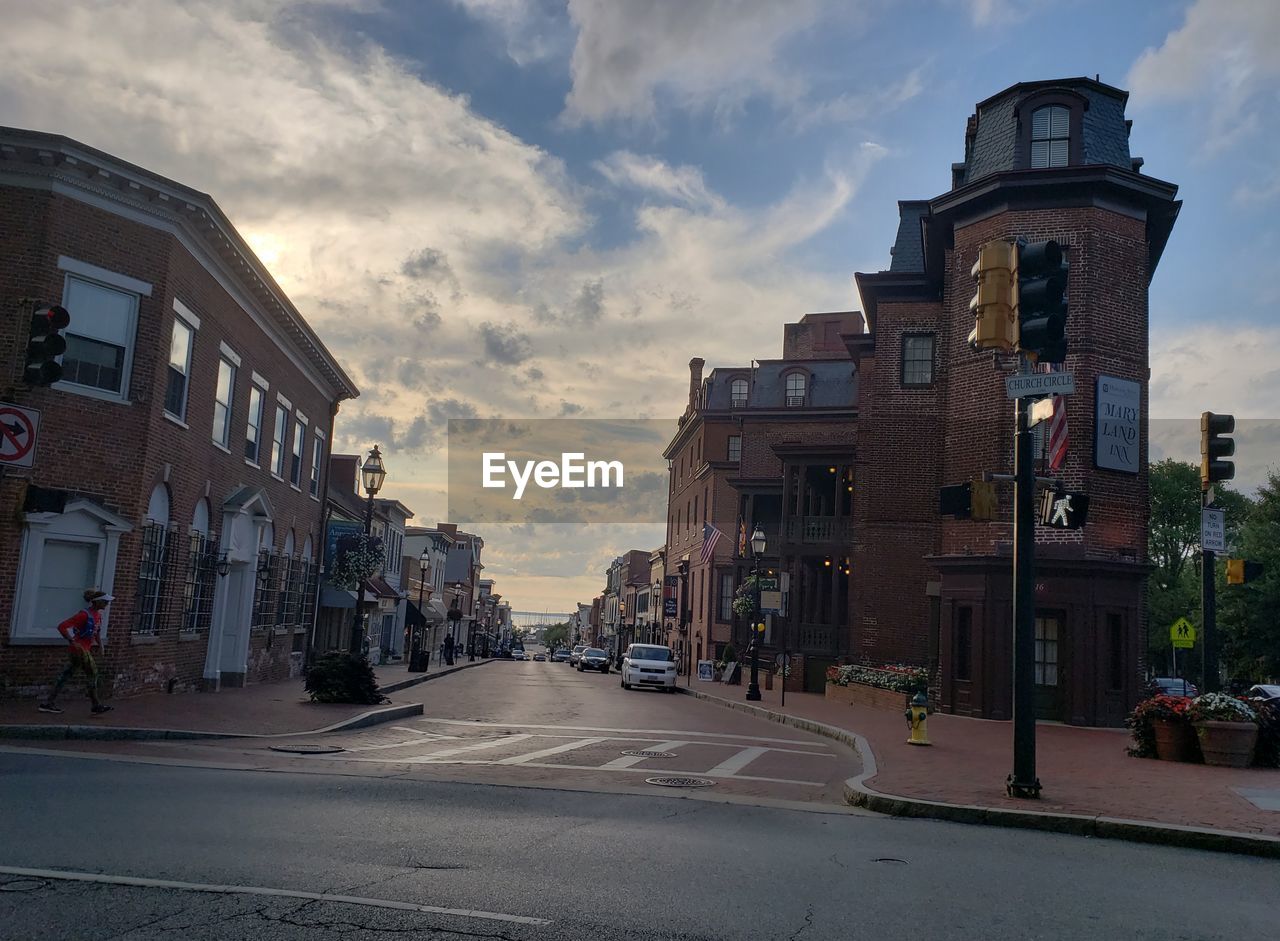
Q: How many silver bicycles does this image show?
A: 0